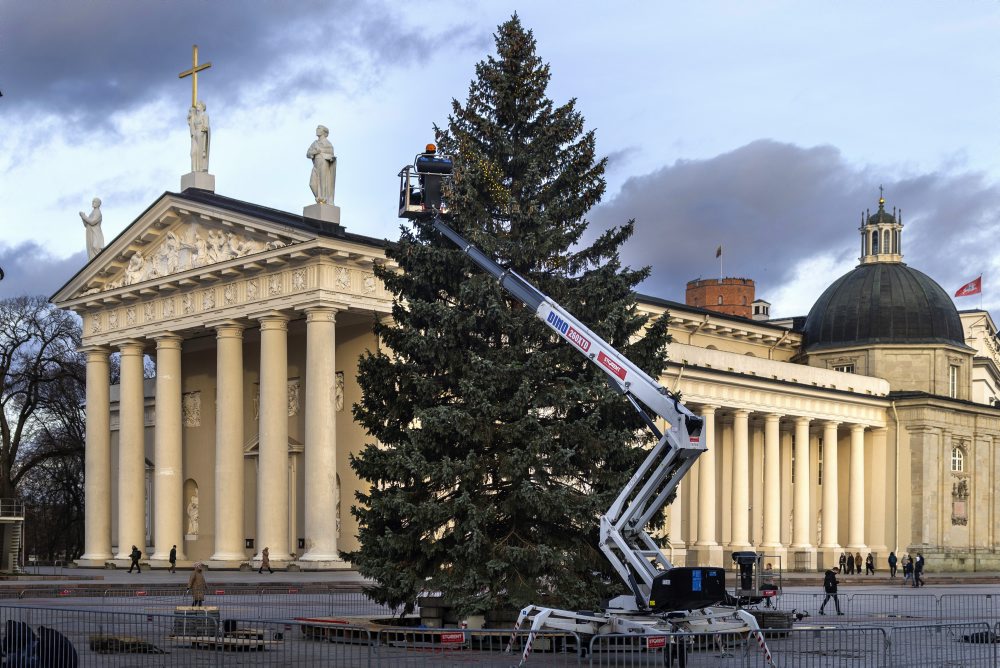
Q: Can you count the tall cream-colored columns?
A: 12